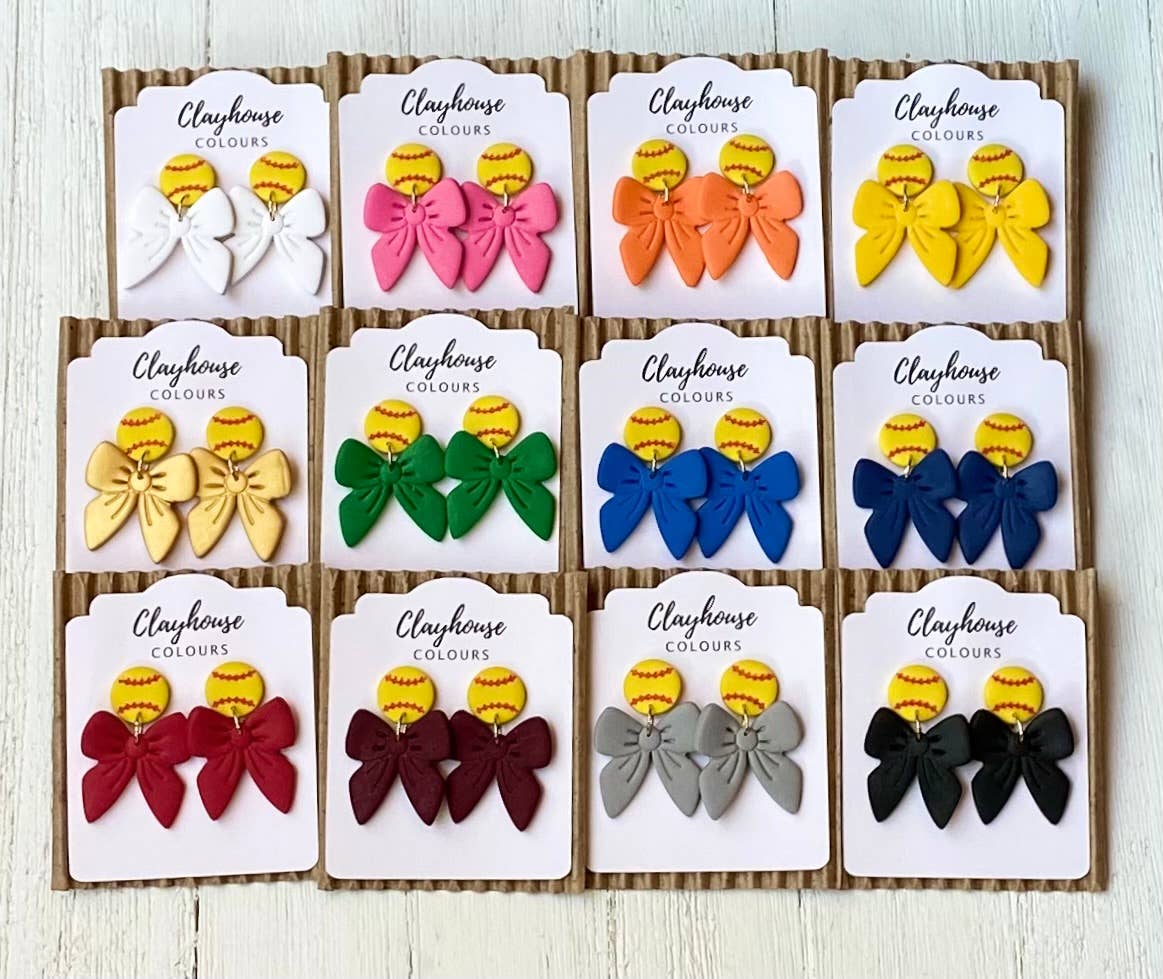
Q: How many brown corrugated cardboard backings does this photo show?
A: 12